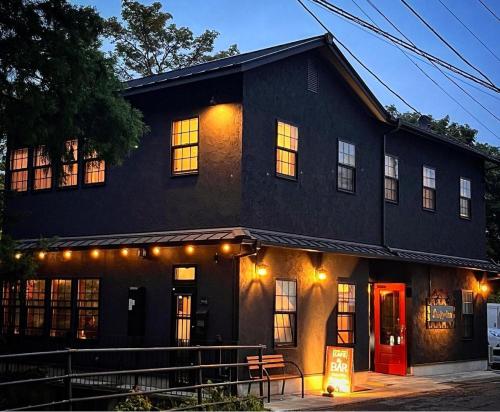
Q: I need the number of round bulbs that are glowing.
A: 11